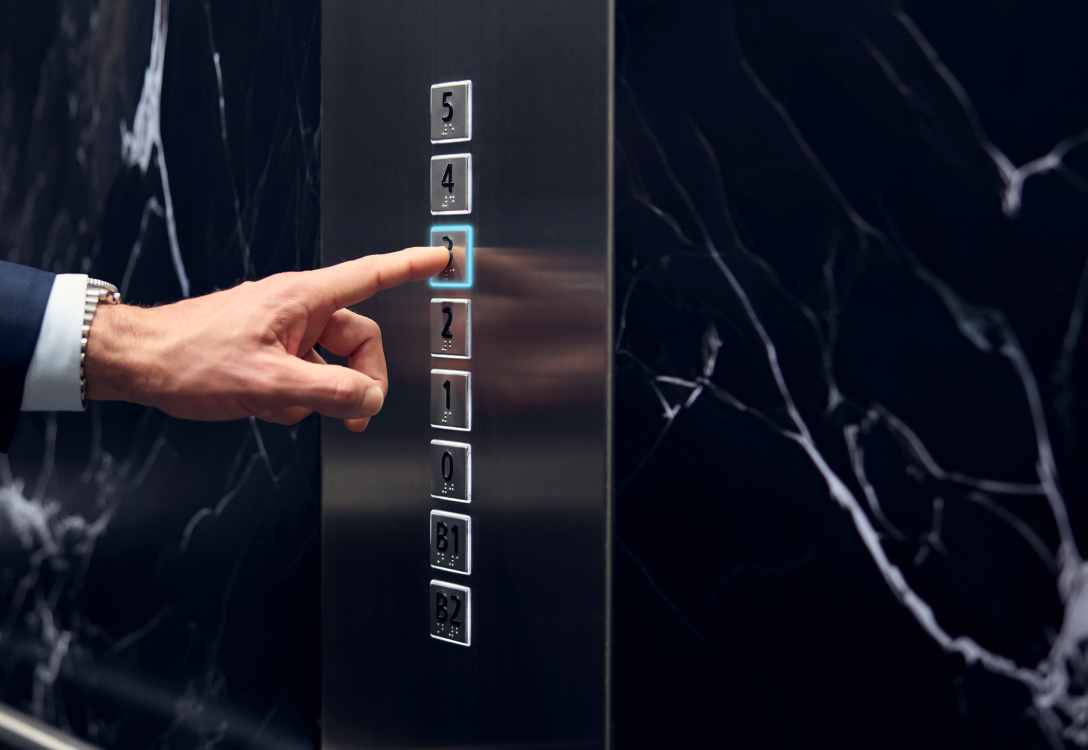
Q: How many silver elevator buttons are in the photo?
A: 8